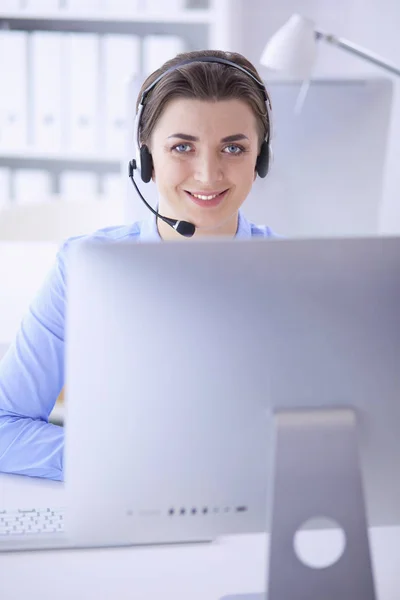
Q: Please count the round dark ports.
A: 4